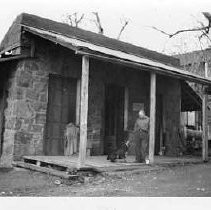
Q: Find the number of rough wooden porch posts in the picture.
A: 3